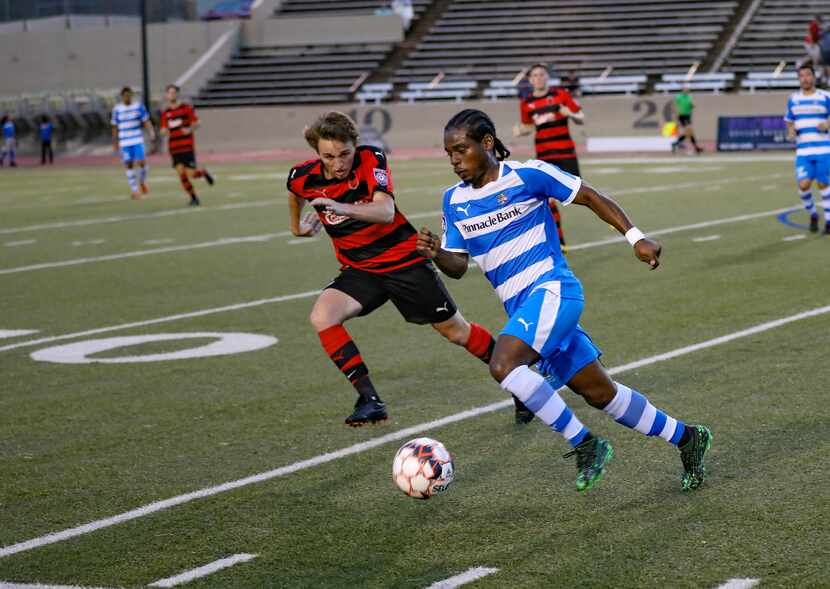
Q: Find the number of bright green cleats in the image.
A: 2